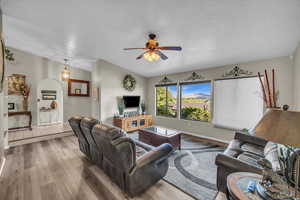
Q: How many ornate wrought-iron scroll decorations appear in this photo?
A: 3